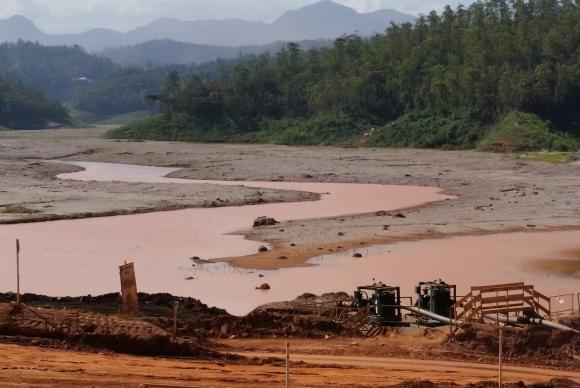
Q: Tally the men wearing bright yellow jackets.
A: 0